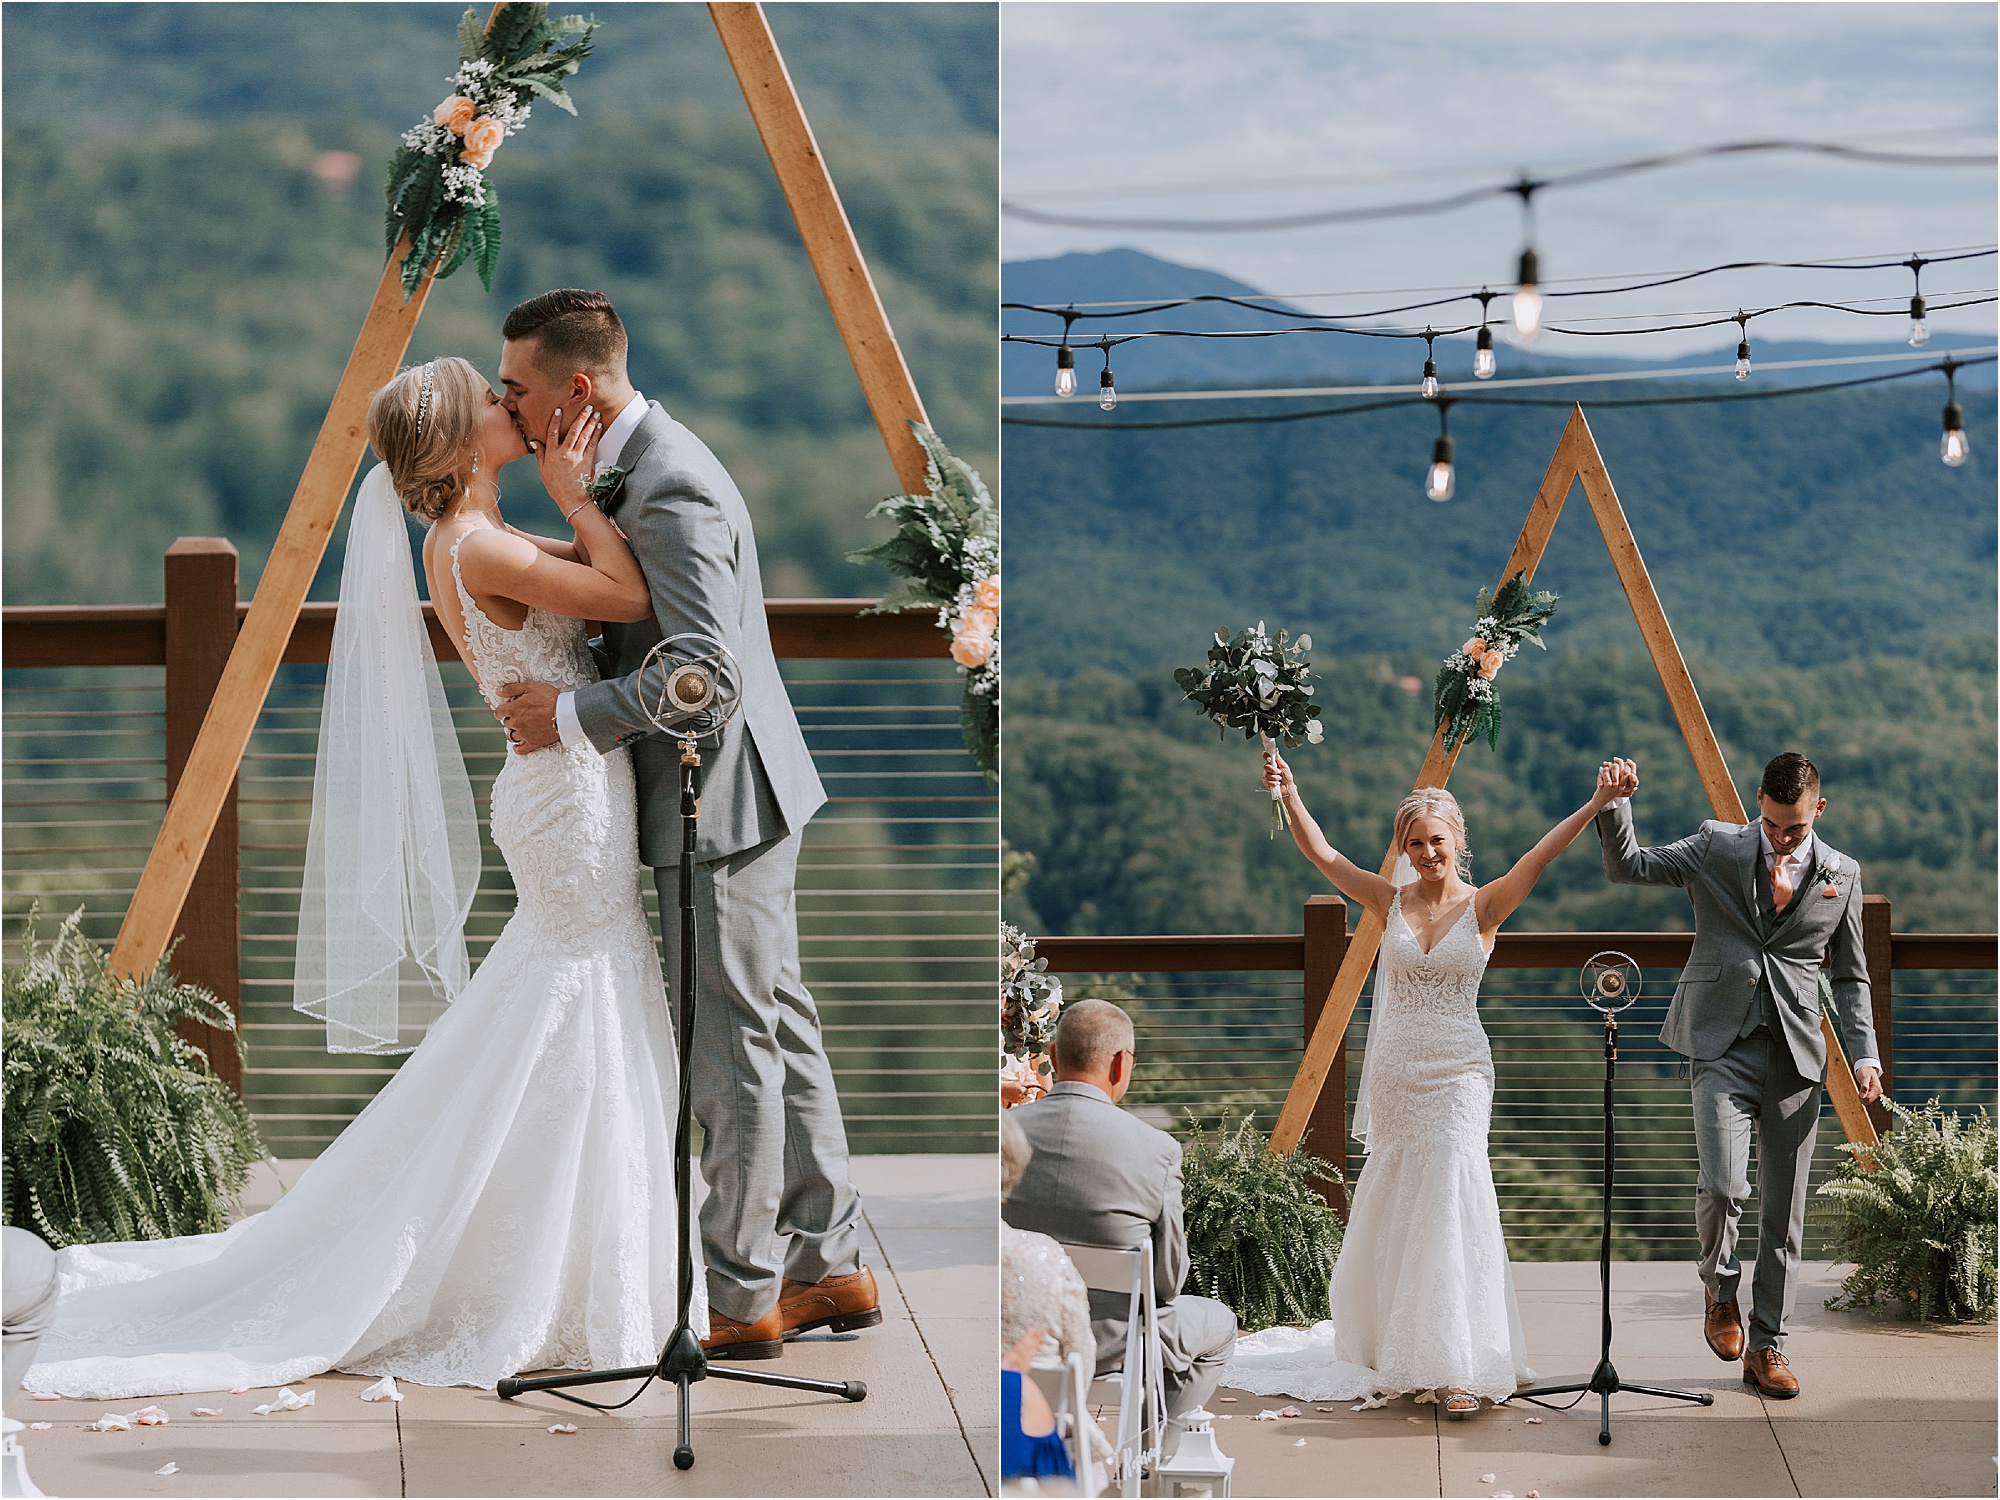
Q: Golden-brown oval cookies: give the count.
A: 0